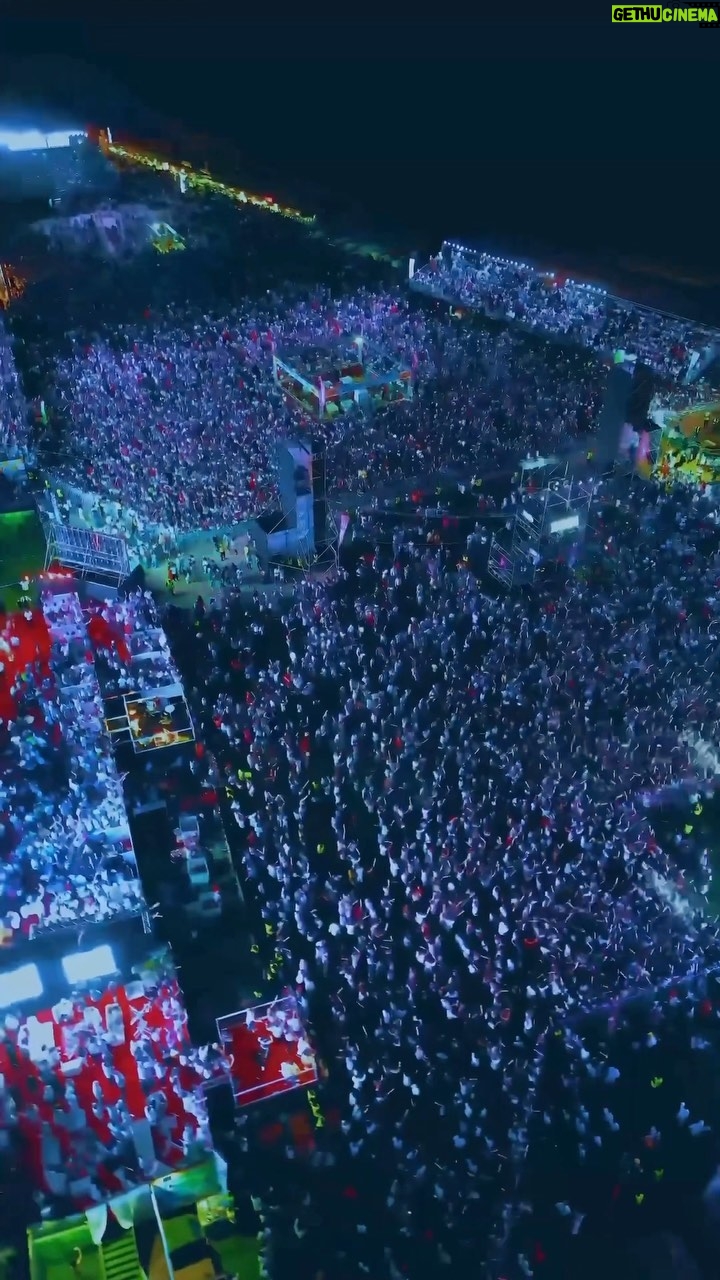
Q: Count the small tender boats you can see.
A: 0